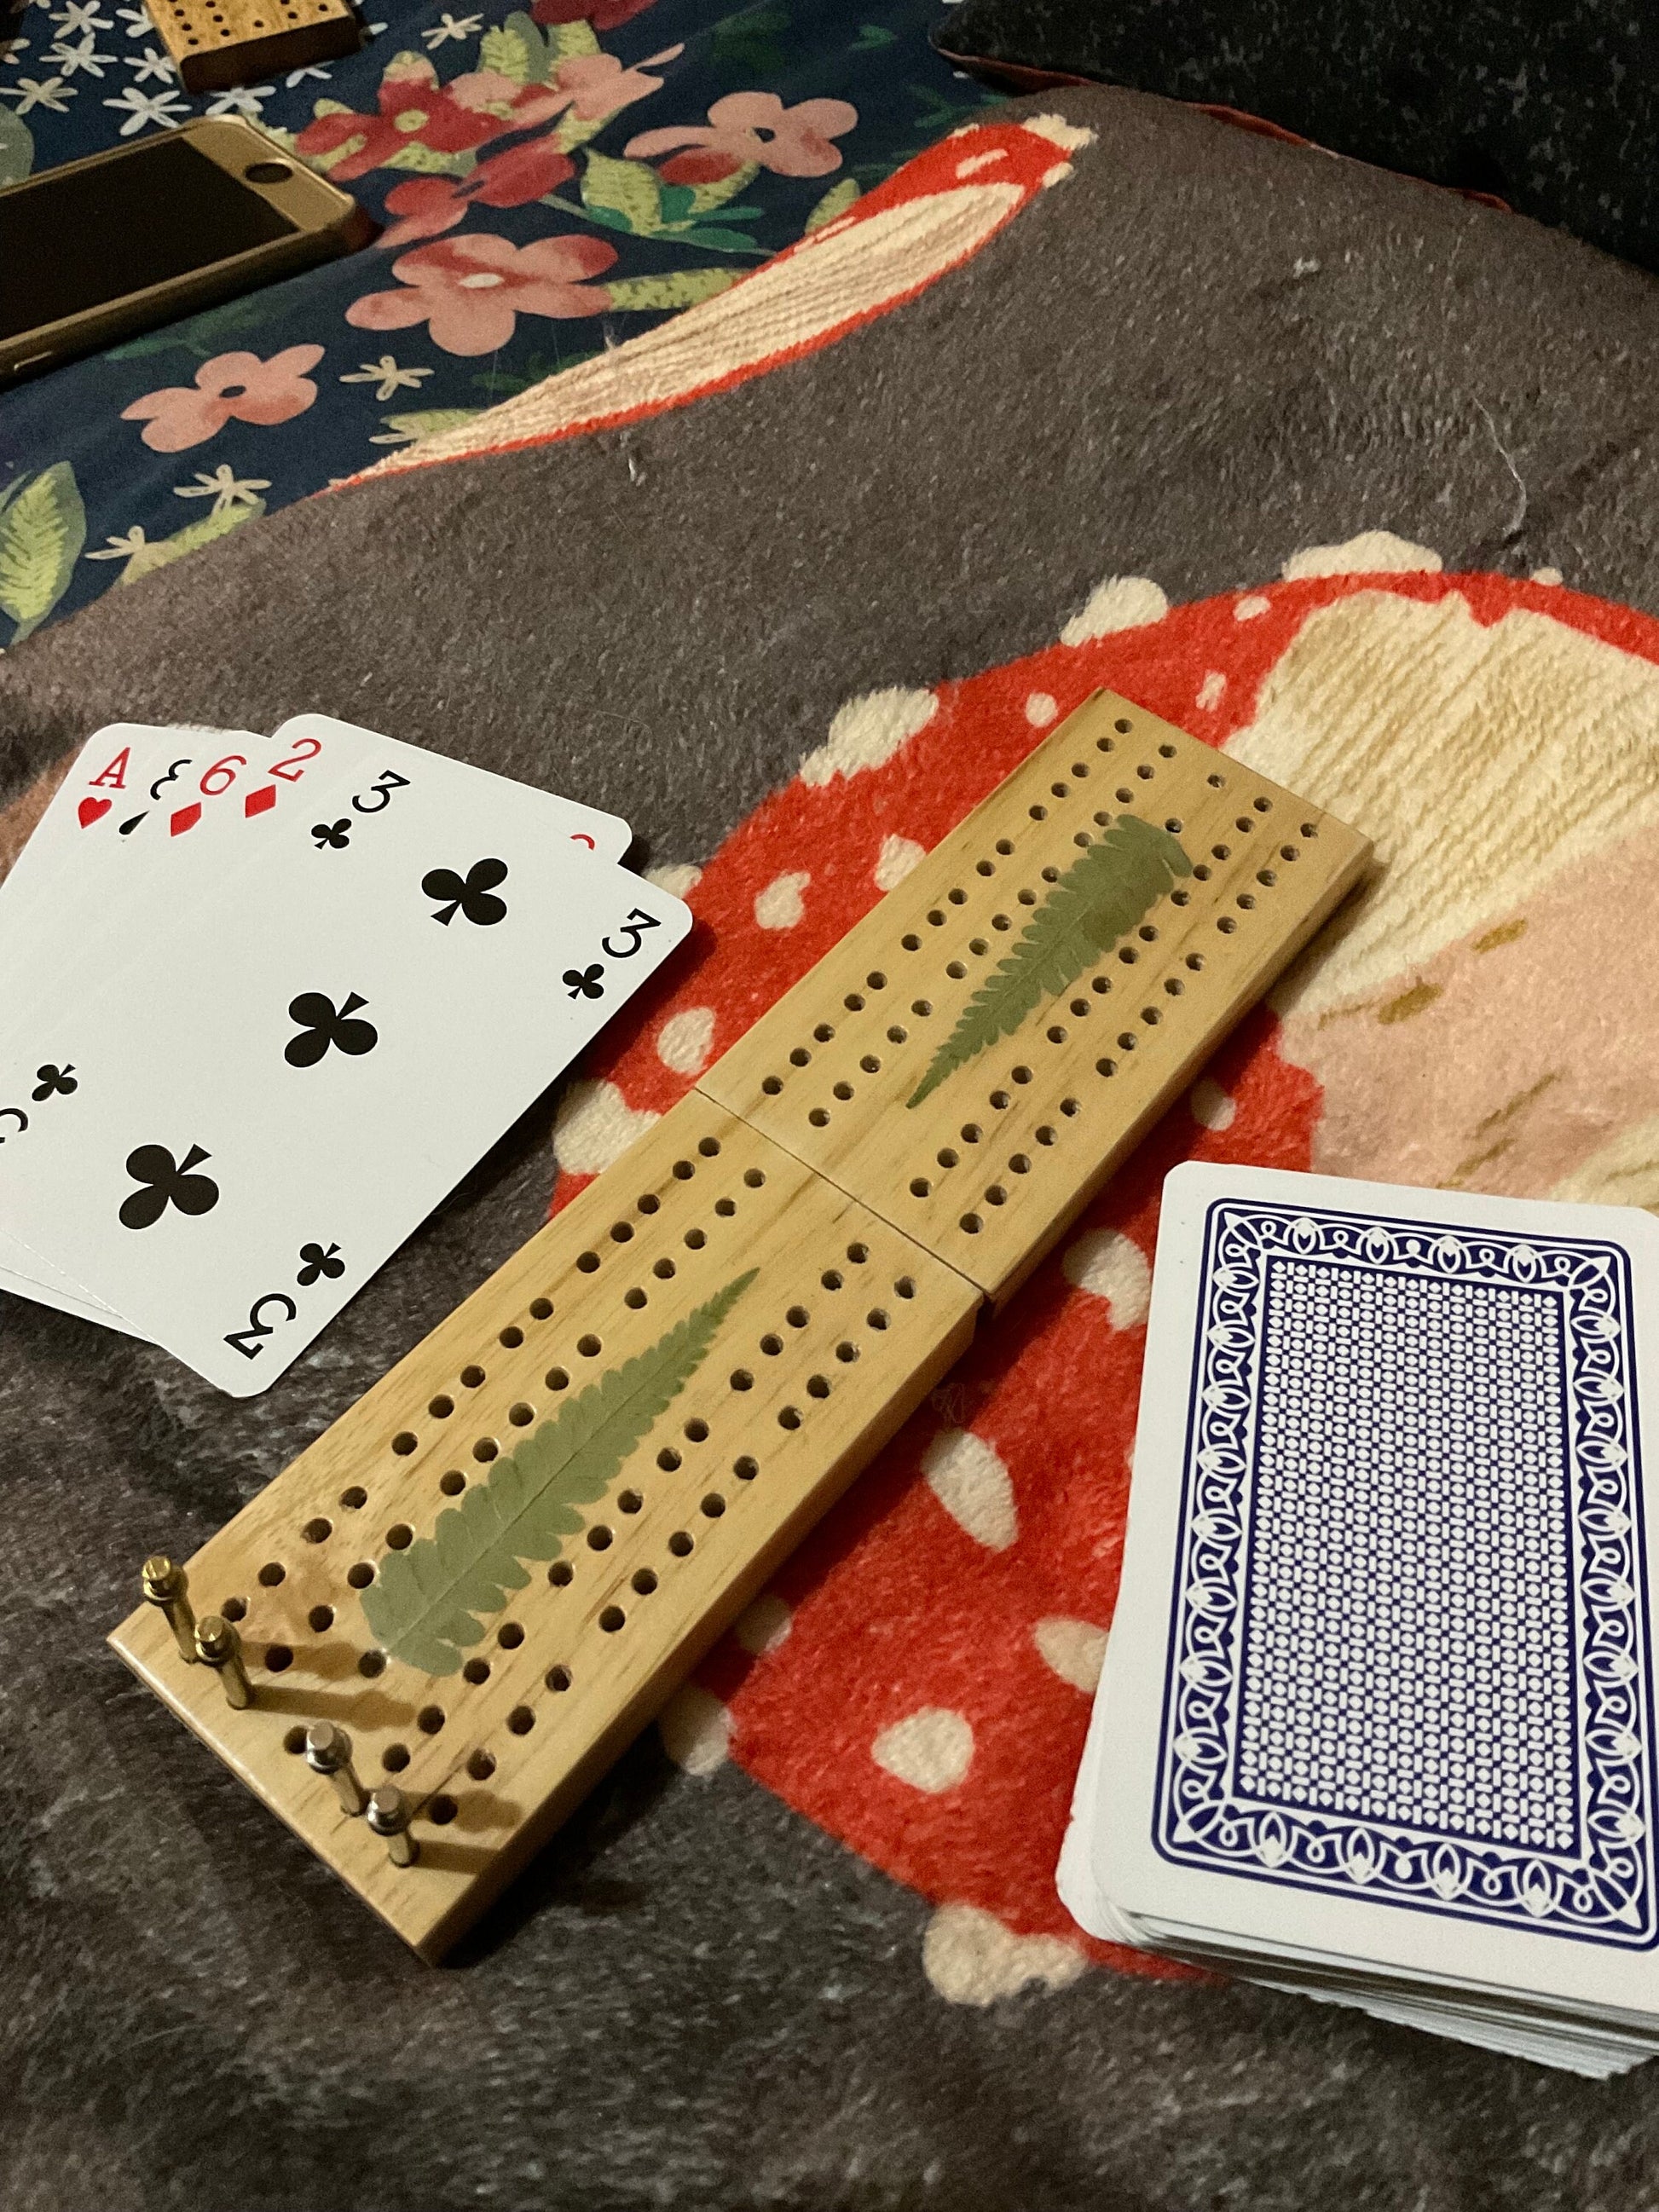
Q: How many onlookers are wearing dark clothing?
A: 0